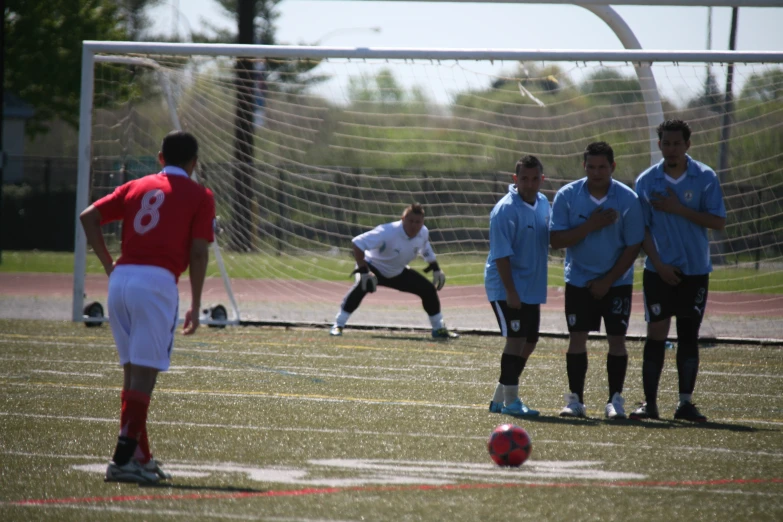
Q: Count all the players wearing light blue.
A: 3